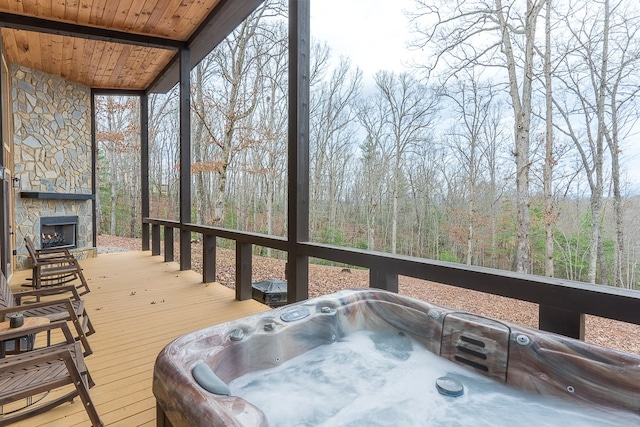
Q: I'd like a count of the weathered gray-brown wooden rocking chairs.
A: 4